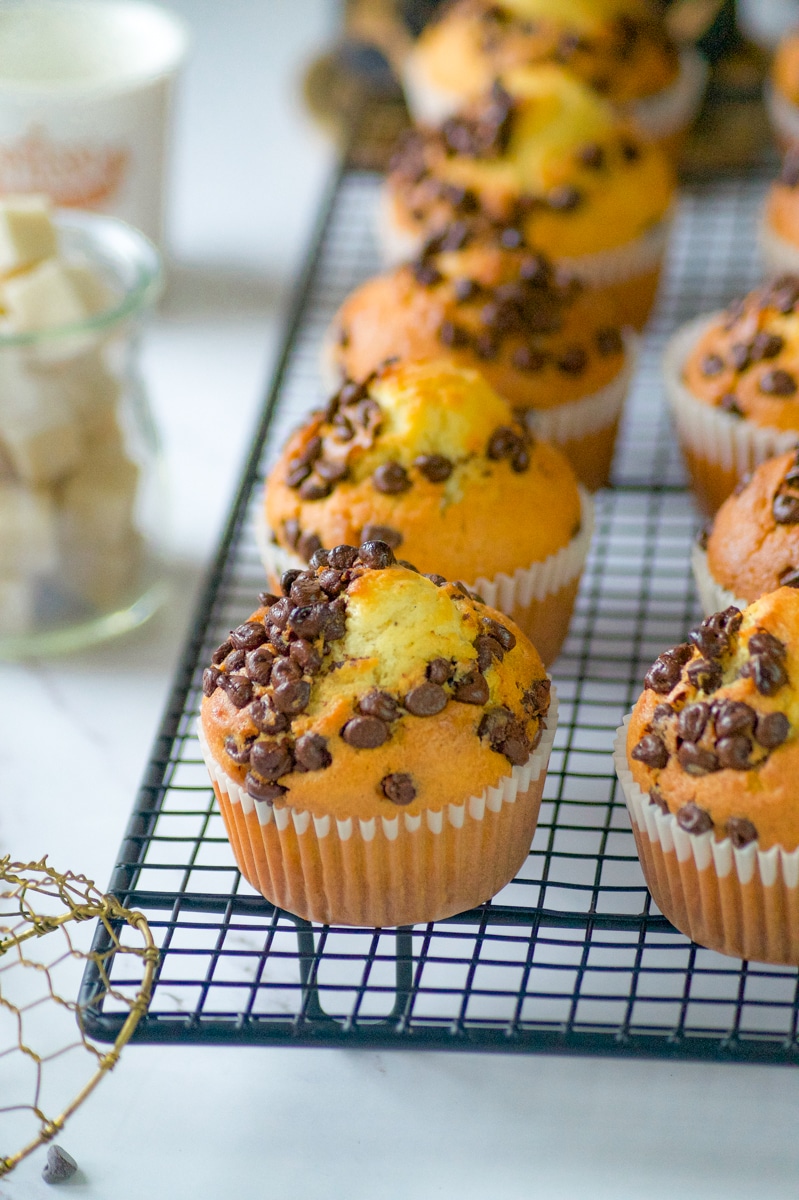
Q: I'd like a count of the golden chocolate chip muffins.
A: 10